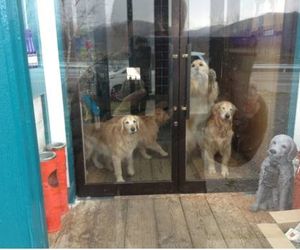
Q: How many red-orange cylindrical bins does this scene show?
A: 2